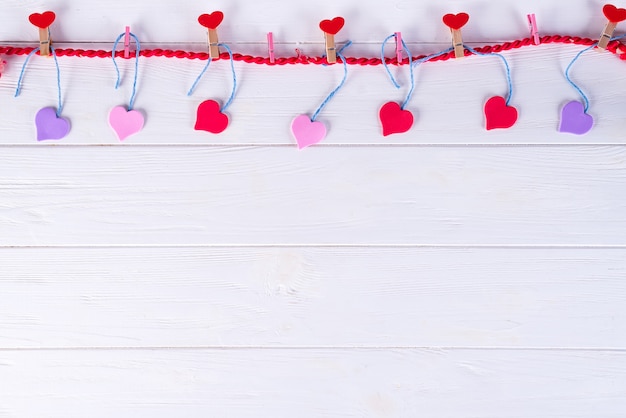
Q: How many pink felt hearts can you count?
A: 2